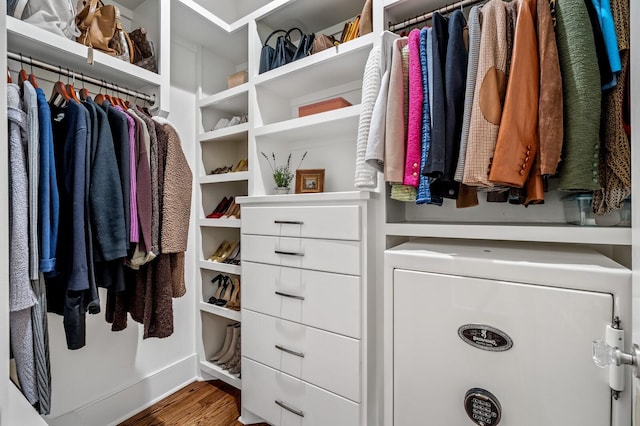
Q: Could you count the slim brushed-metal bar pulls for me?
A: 5